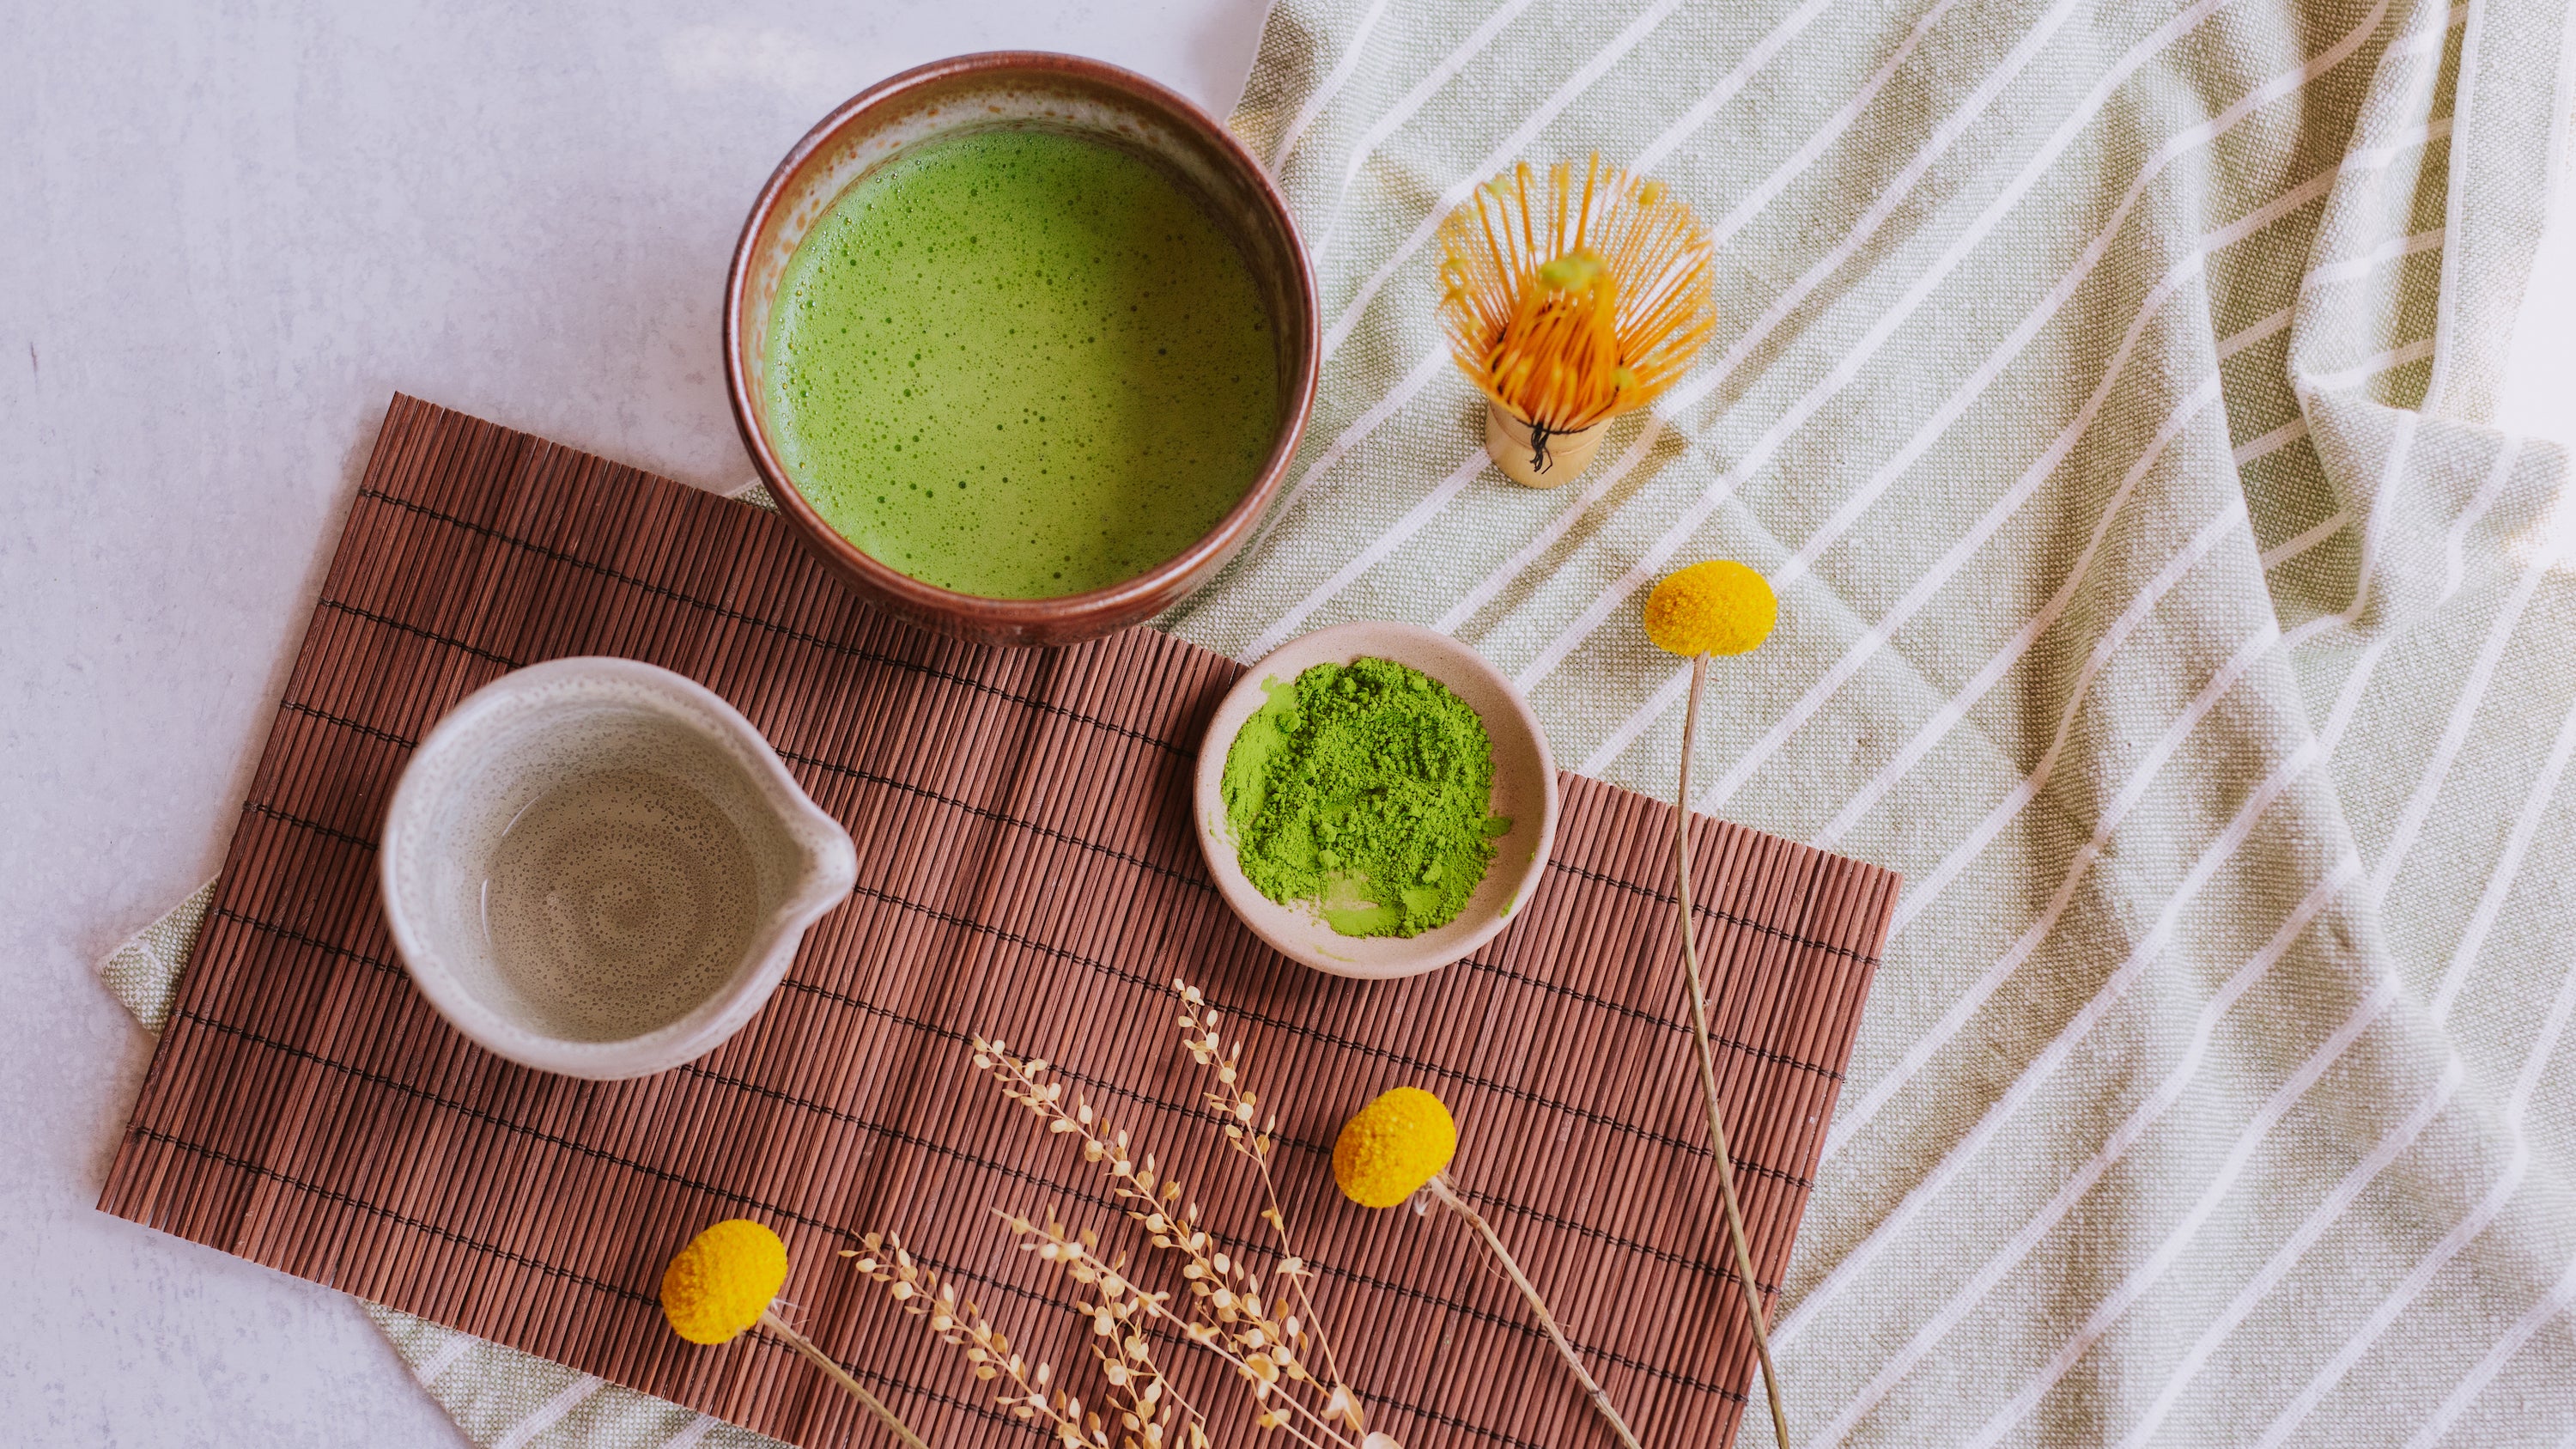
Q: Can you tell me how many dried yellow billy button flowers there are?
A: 3